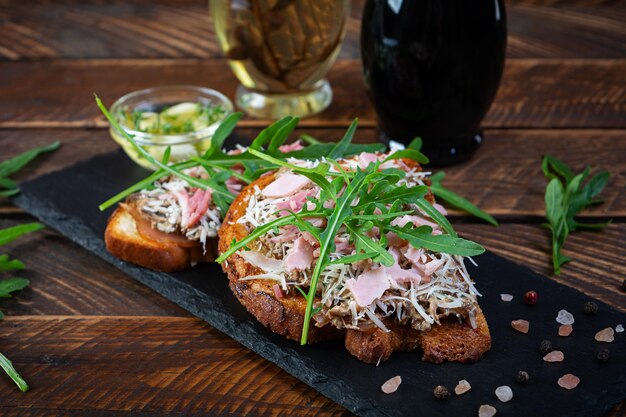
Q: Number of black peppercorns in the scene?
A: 5